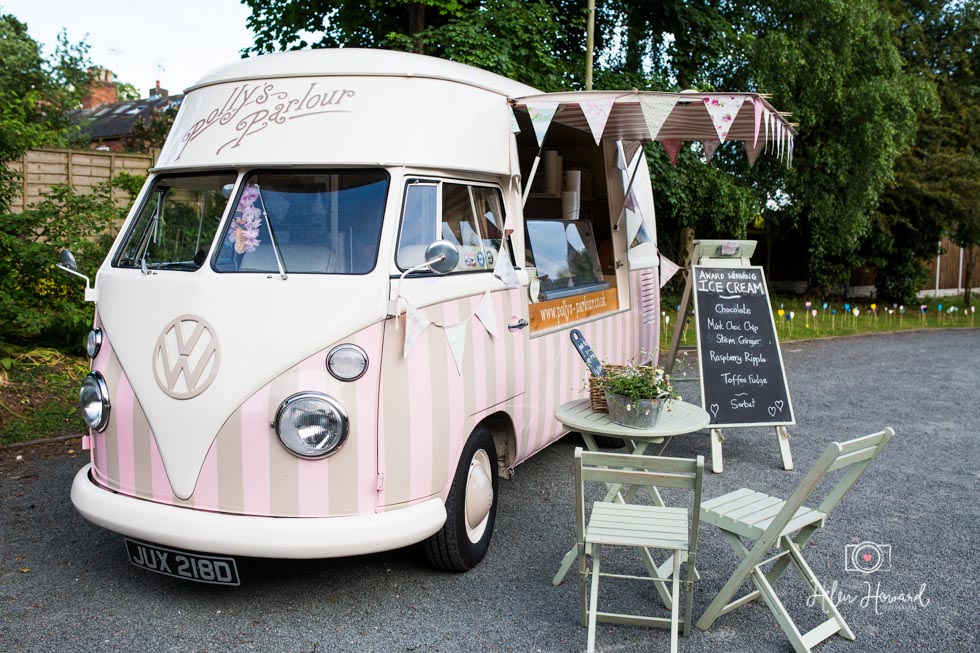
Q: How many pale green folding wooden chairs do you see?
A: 2